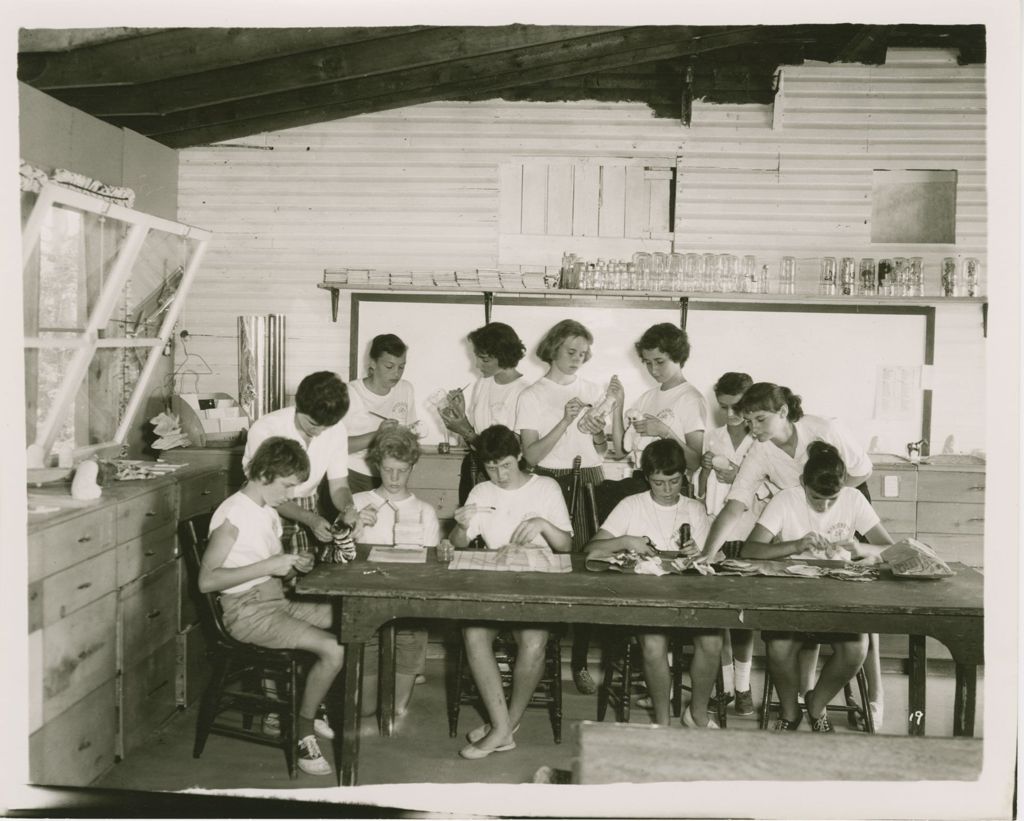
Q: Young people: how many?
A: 12